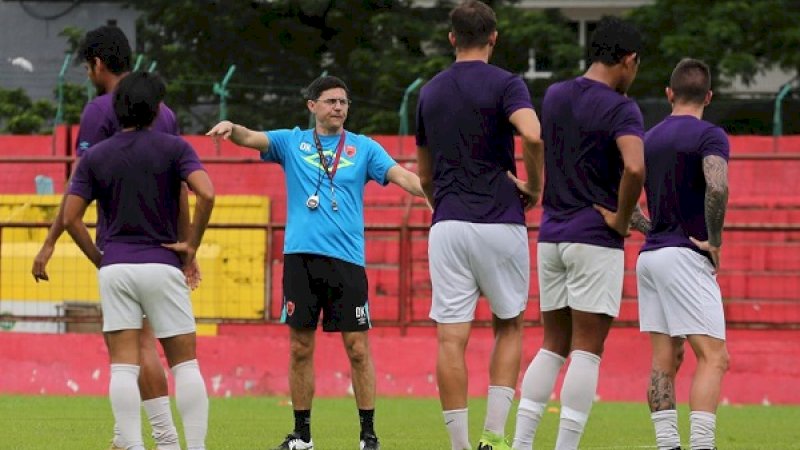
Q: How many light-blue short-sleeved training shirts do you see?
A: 1